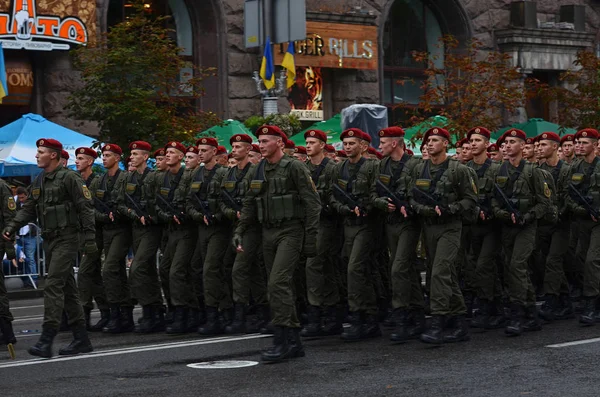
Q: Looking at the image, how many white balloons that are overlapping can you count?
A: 0